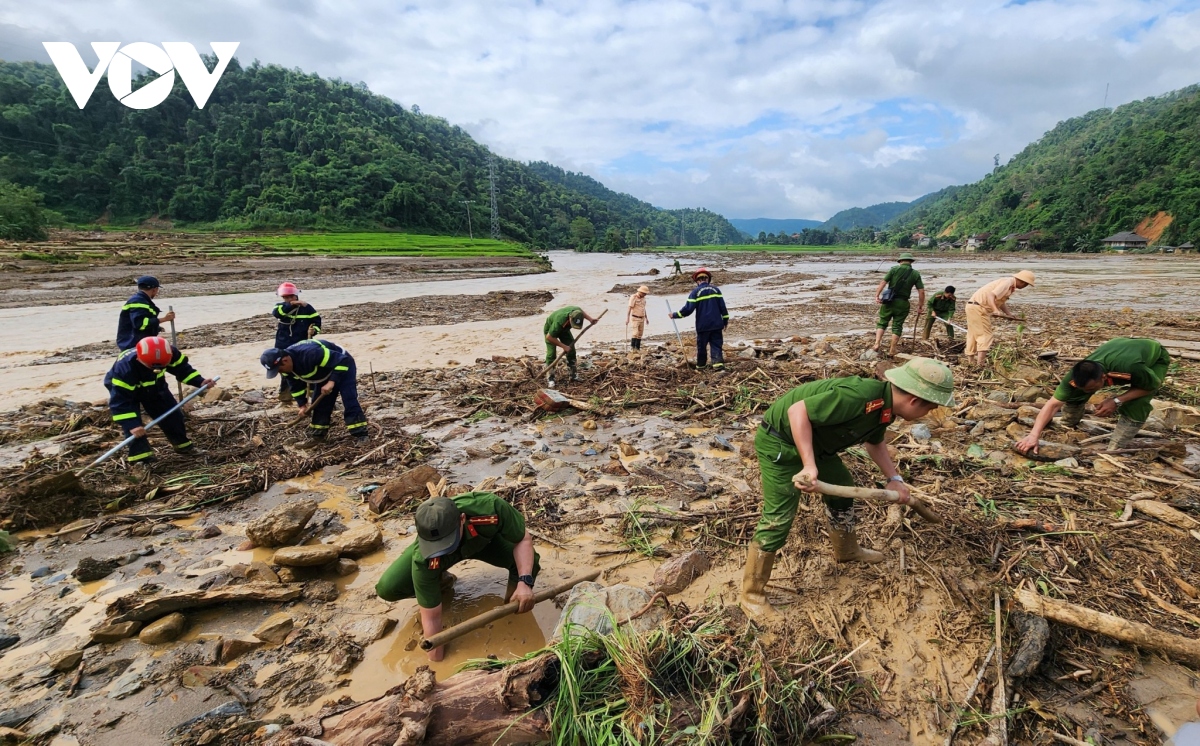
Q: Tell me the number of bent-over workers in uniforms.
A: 8